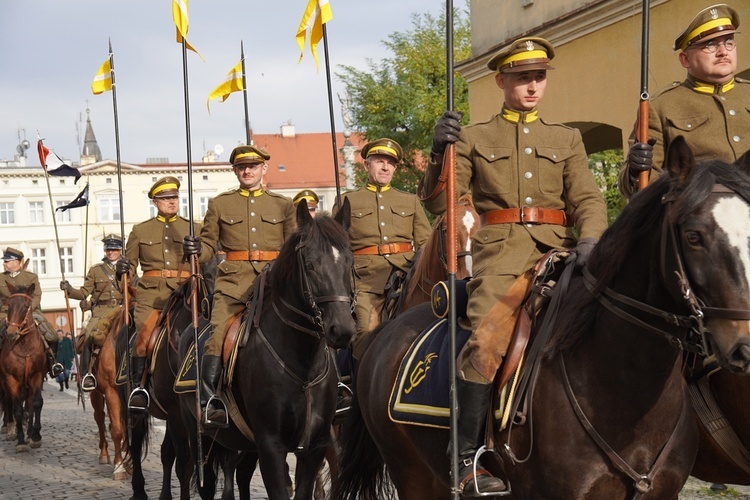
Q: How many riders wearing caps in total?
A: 8